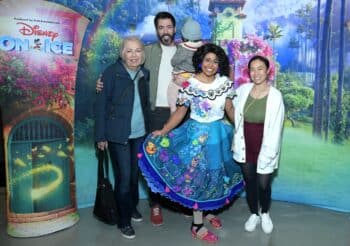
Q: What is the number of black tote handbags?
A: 1